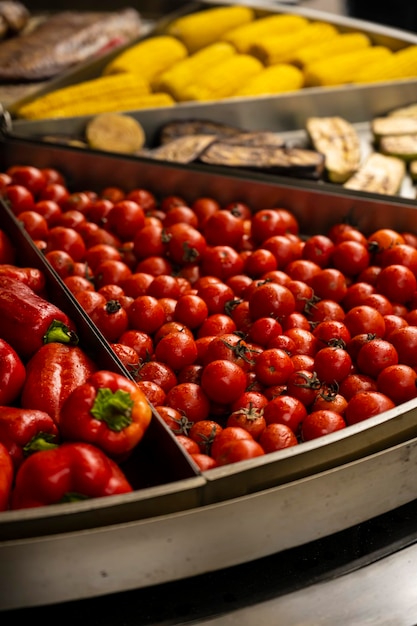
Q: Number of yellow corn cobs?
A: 12